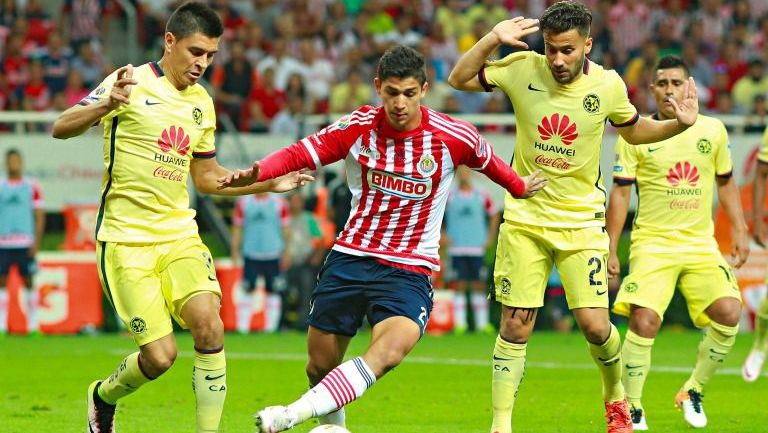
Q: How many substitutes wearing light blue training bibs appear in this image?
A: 3